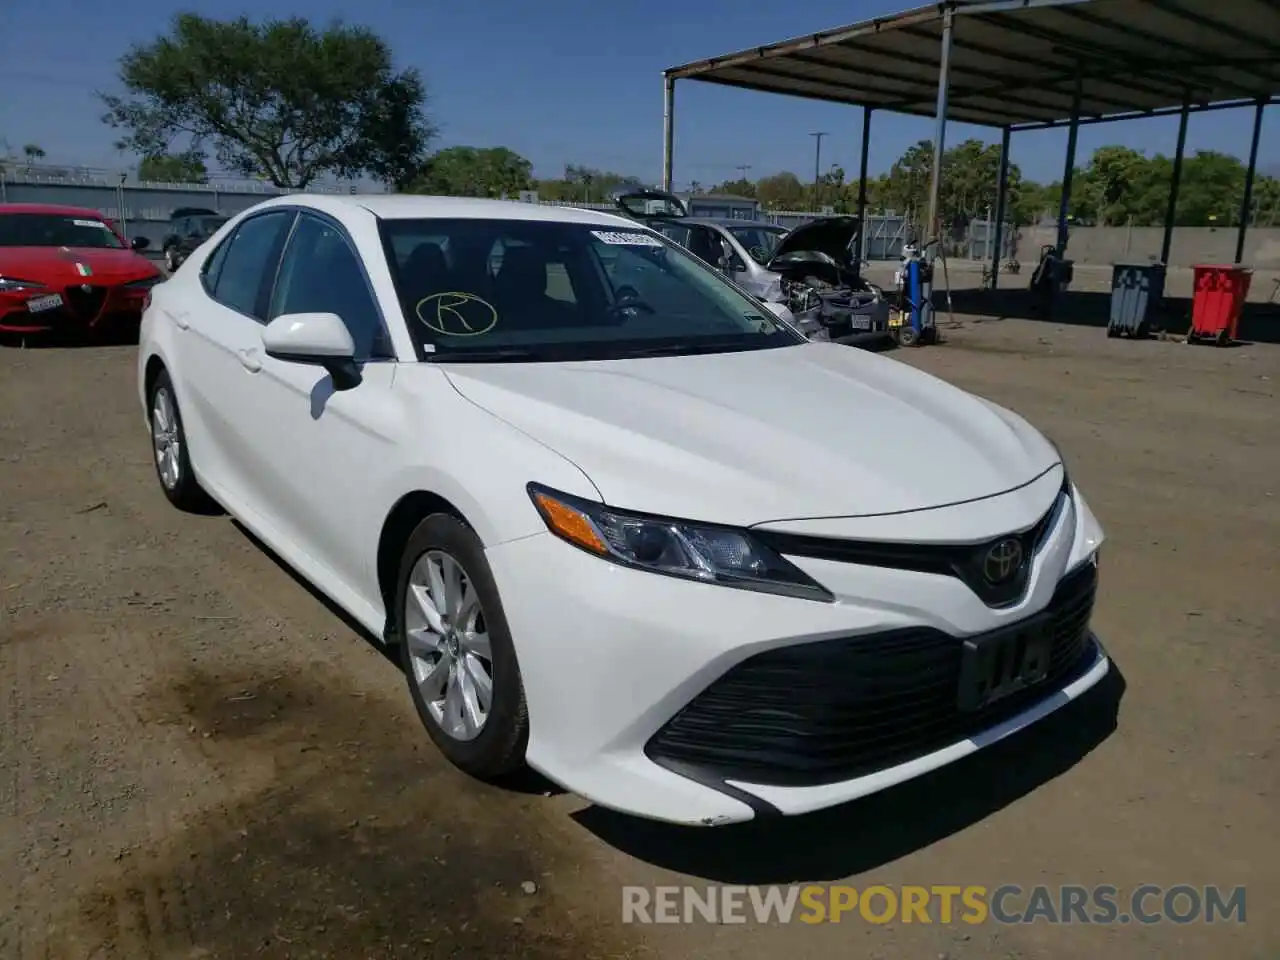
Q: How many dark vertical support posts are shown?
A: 5